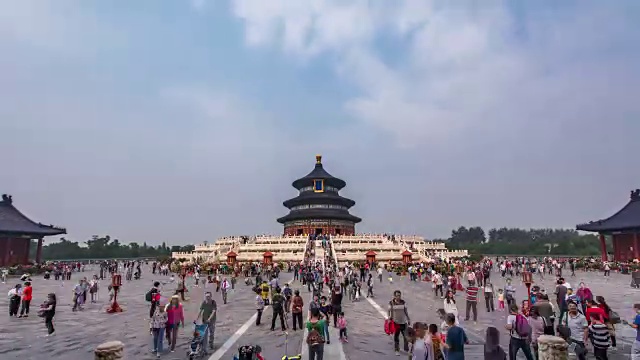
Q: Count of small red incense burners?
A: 4